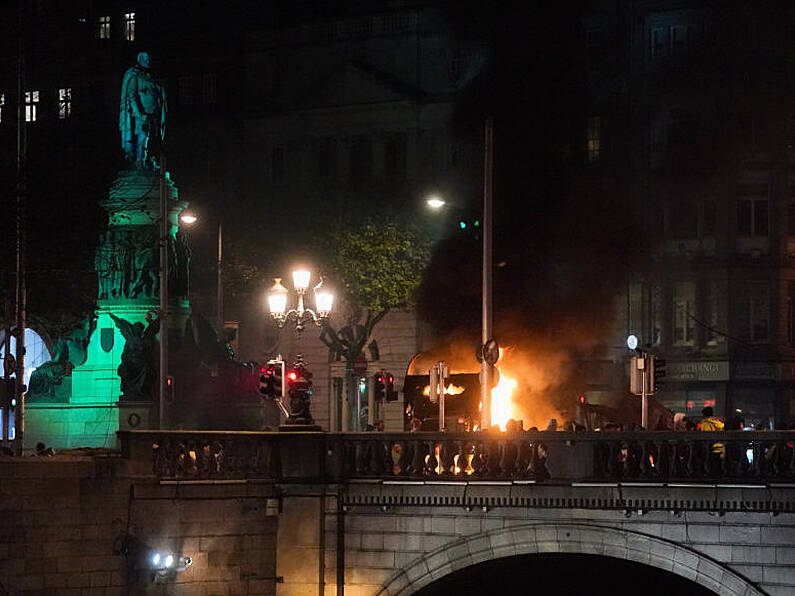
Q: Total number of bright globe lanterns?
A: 3